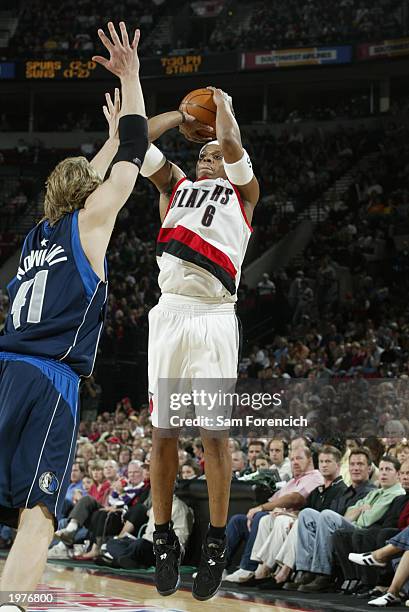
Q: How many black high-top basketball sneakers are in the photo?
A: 2